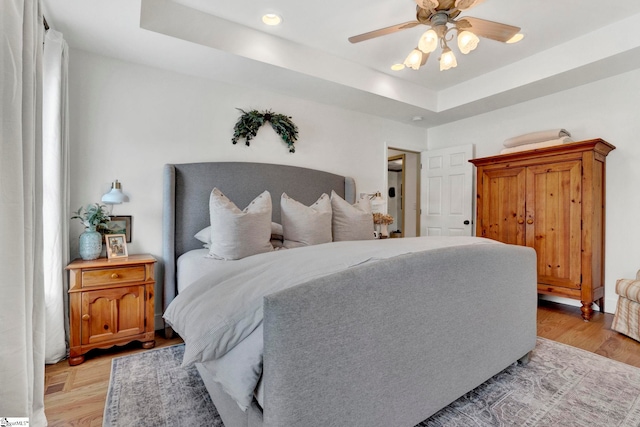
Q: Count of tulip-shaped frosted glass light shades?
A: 4